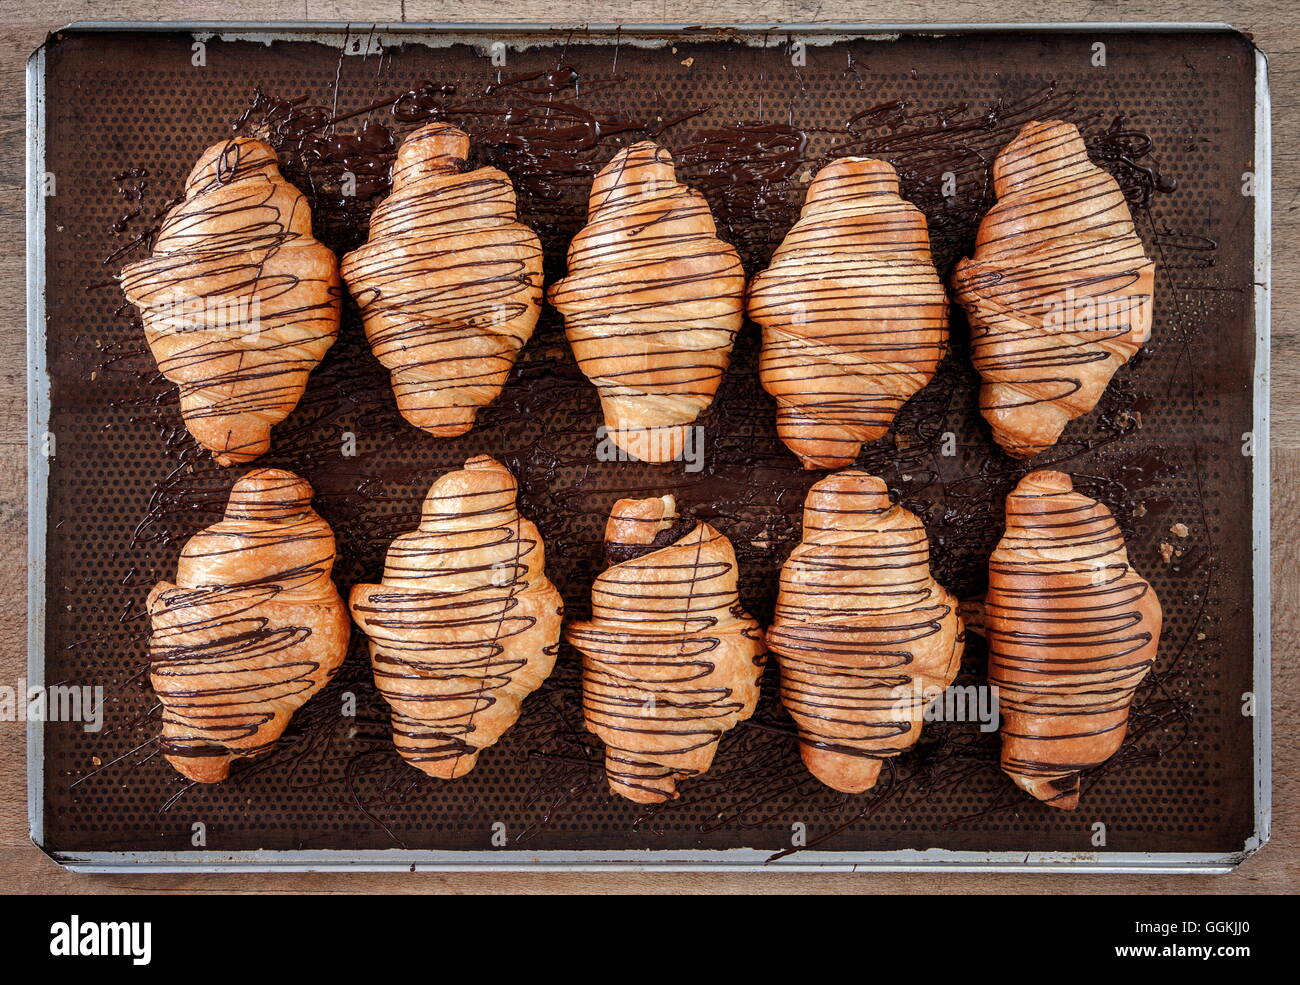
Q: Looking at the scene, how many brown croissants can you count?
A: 10